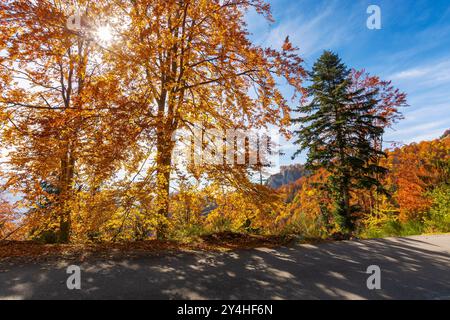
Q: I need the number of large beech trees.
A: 2